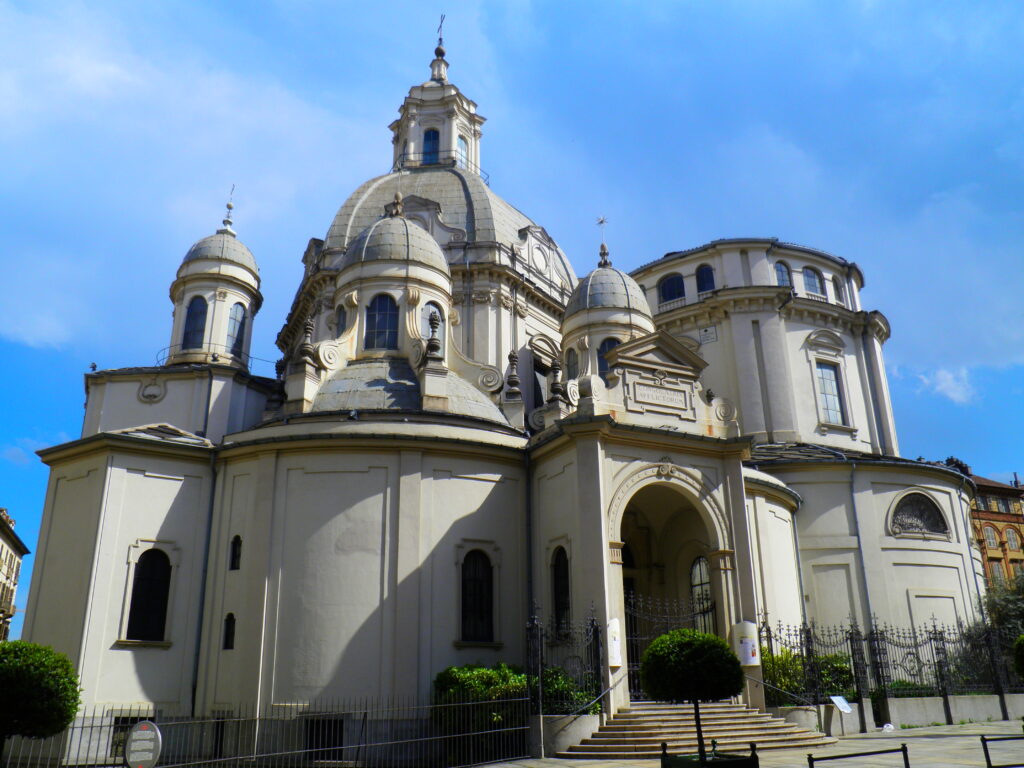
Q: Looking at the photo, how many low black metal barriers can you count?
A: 2